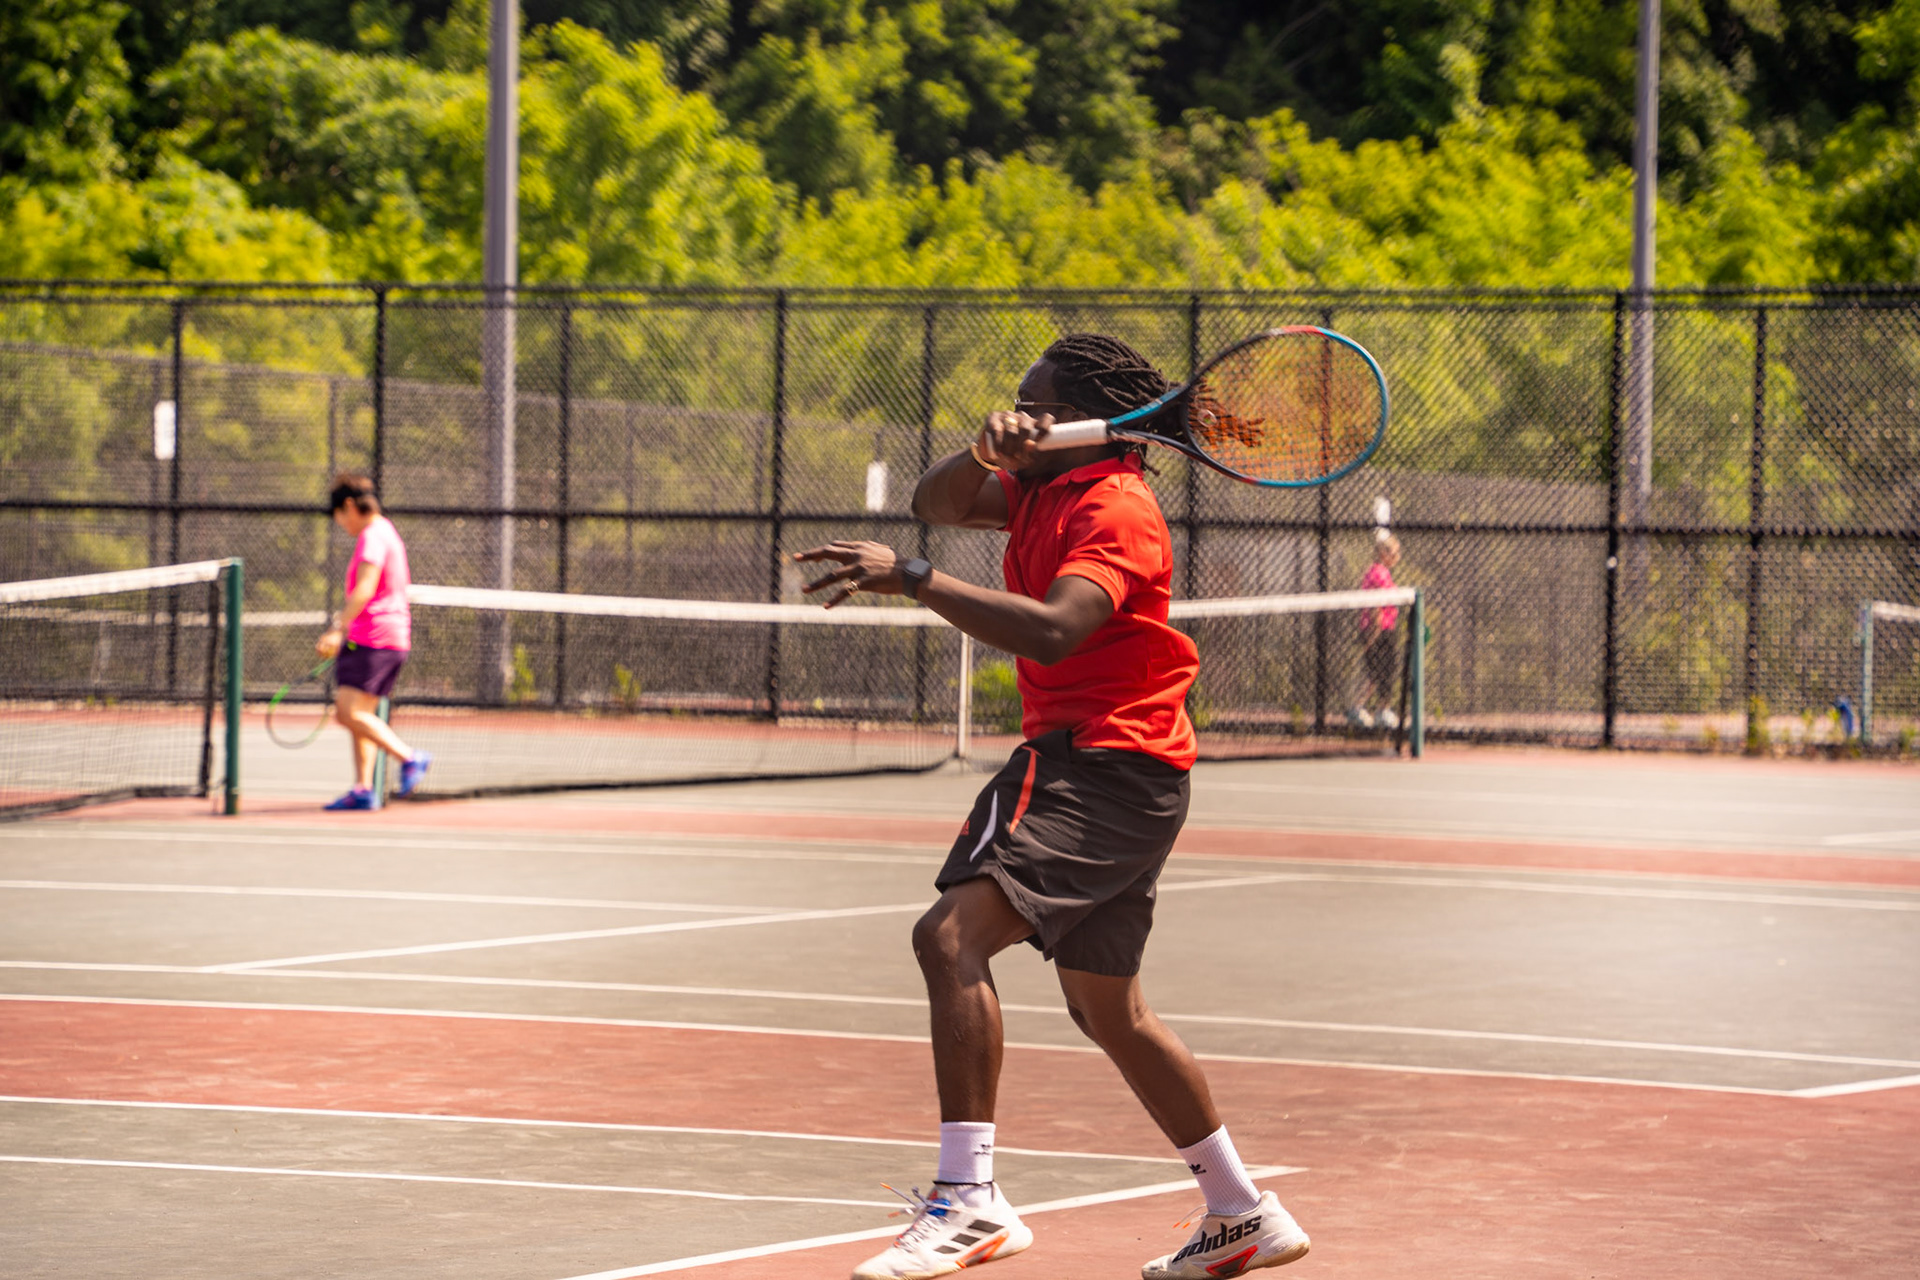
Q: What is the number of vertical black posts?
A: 9